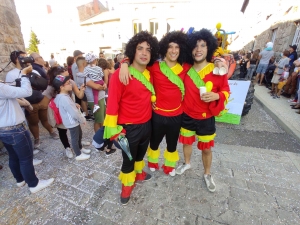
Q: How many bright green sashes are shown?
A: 3